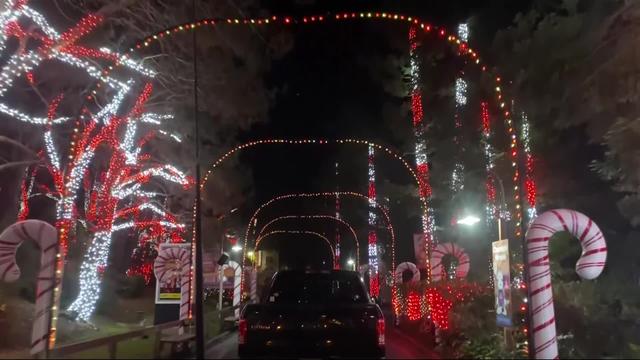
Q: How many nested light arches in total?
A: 5